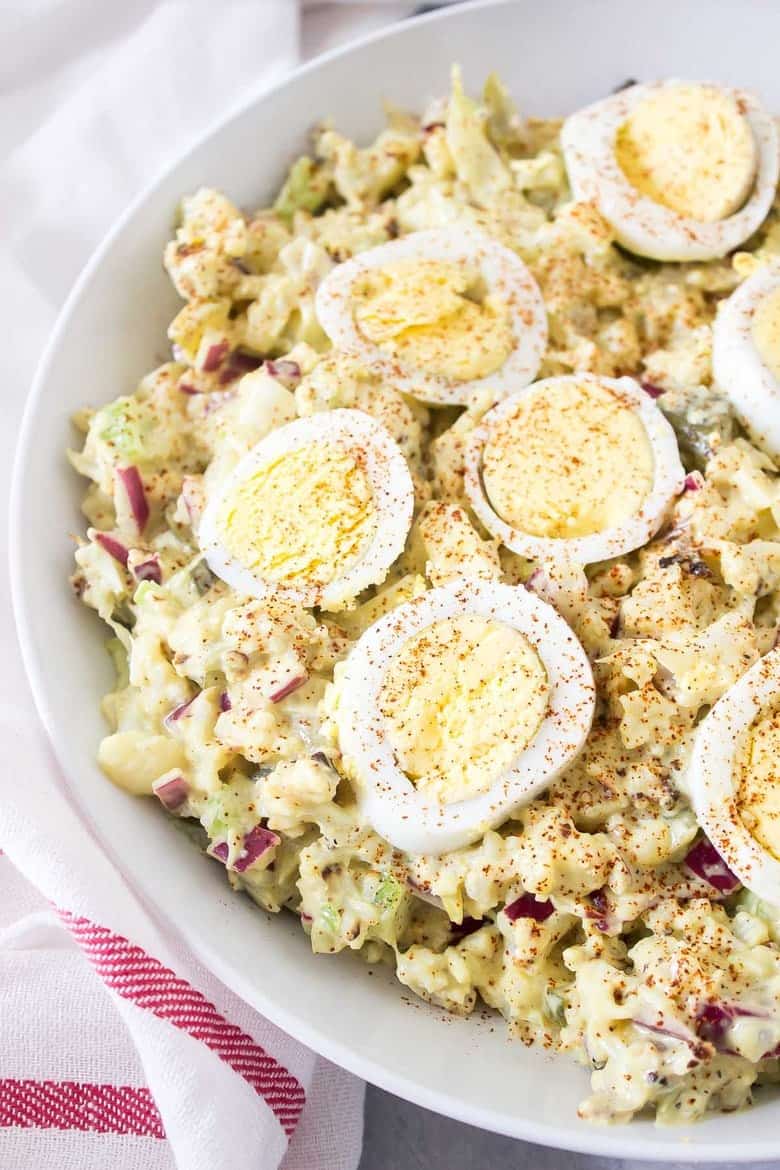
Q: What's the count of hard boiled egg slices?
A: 7